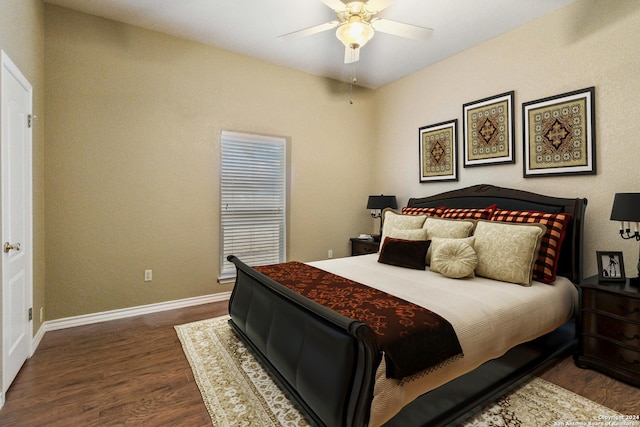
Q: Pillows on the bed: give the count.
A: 10